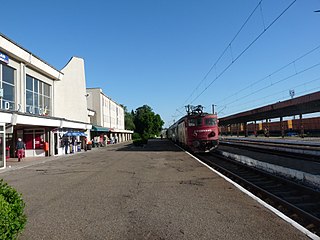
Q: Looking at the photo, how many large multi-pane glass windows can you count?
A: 2